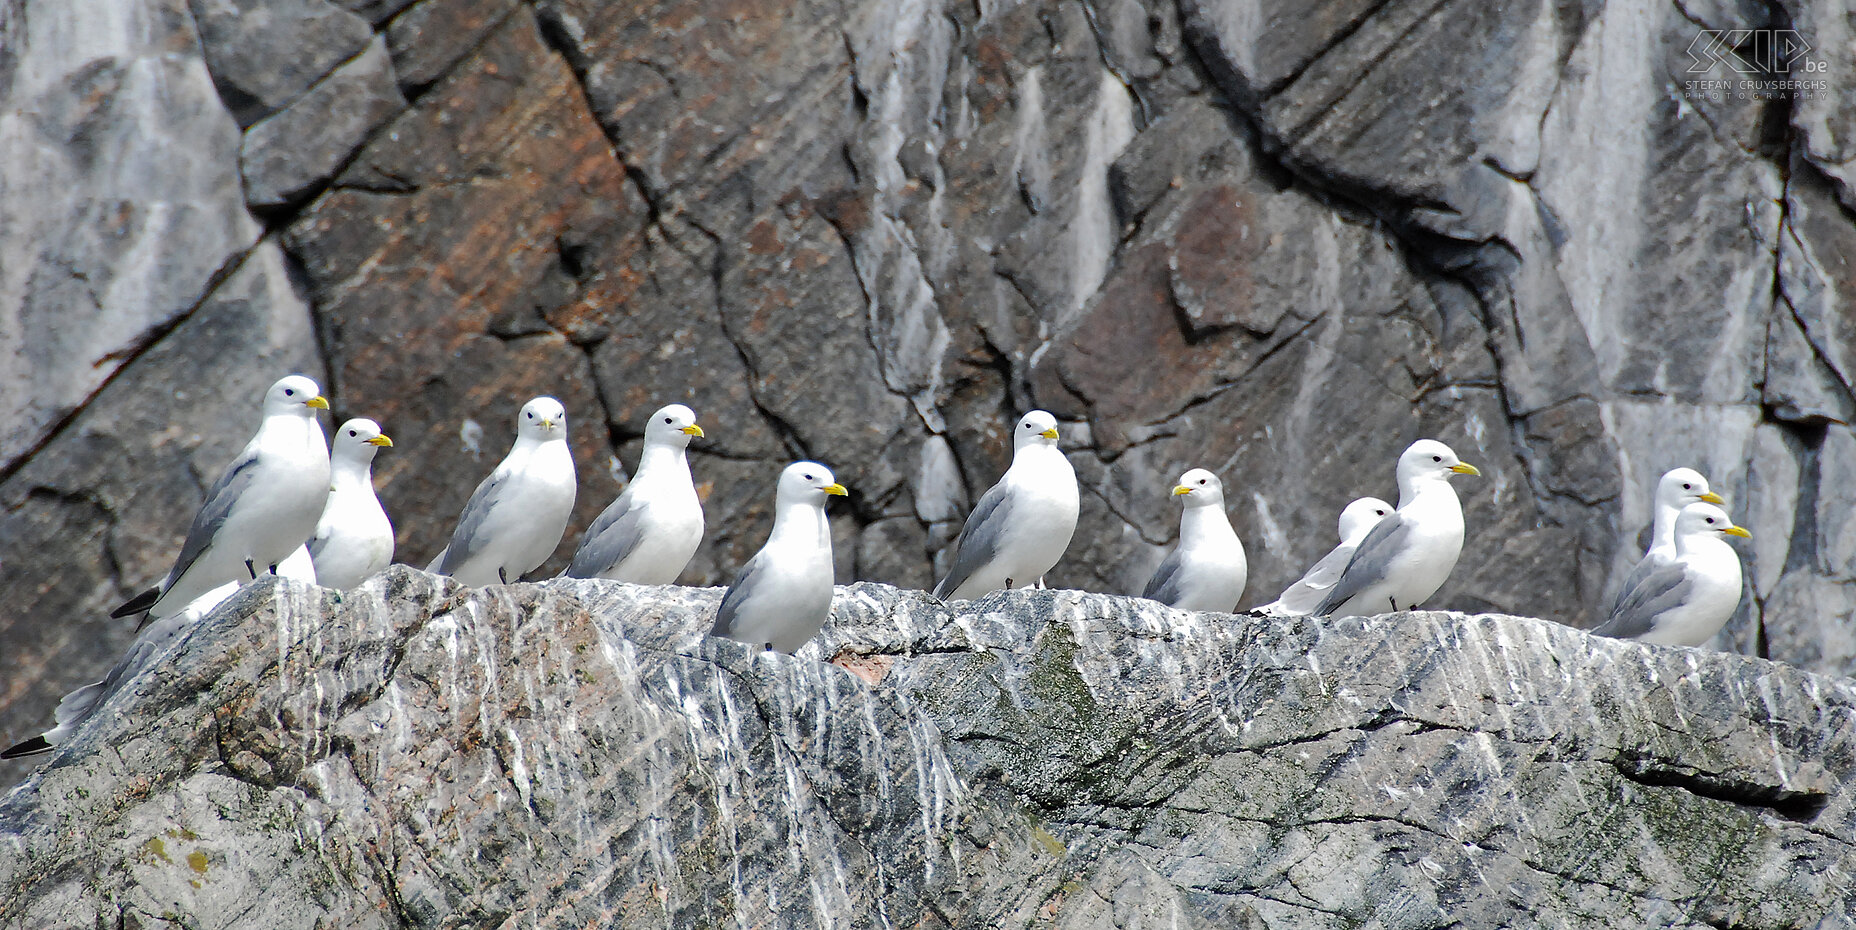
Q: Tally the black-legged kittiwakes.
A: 12